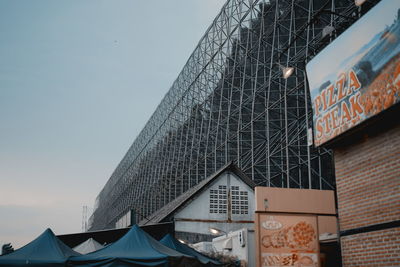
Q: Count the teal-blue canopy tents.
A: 3